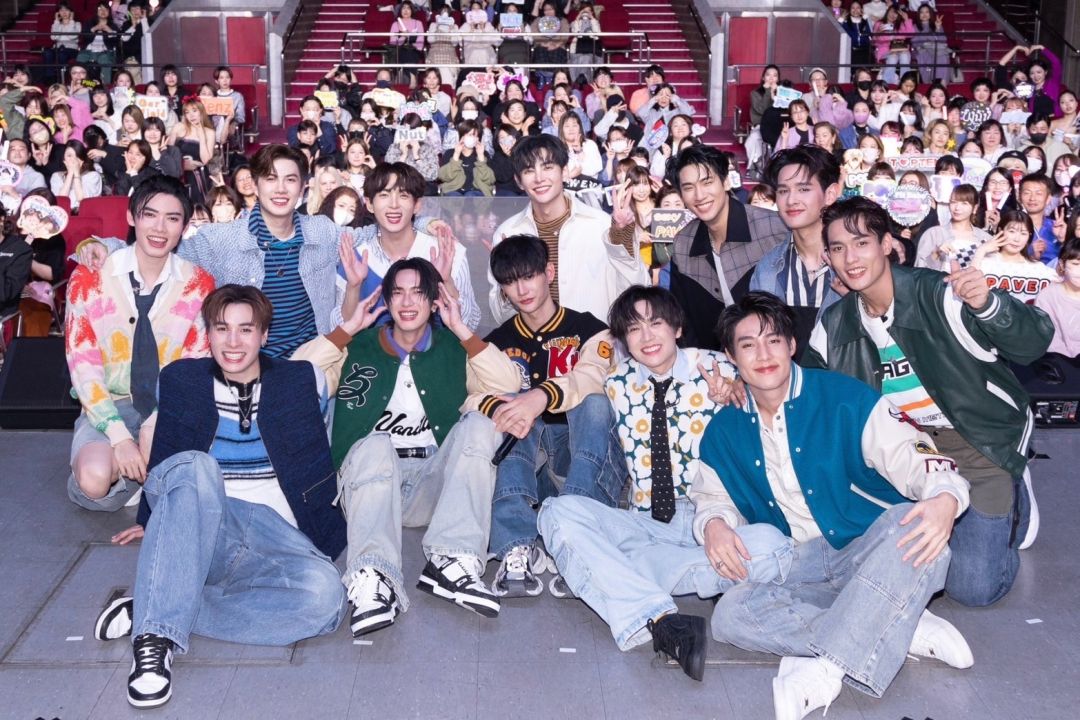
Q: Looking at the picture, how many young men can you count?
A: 12